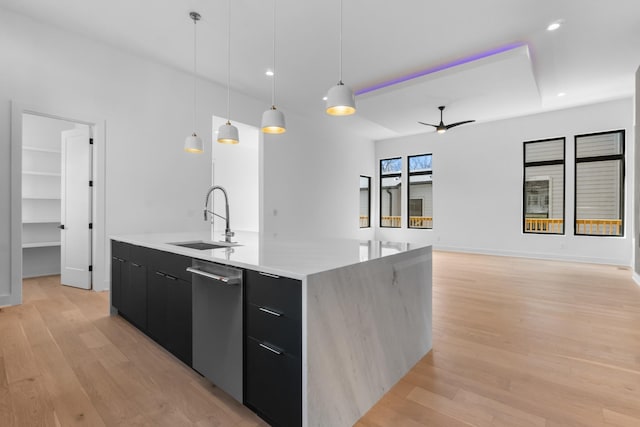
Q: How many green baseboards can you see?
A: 0